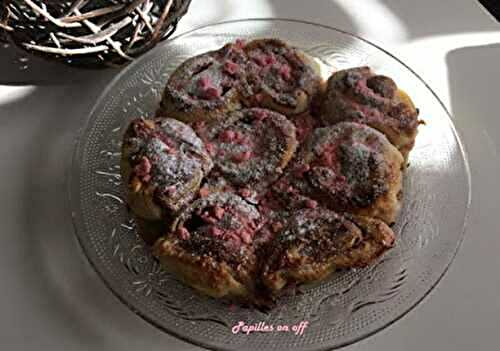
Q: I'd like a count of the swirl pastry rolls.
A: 8